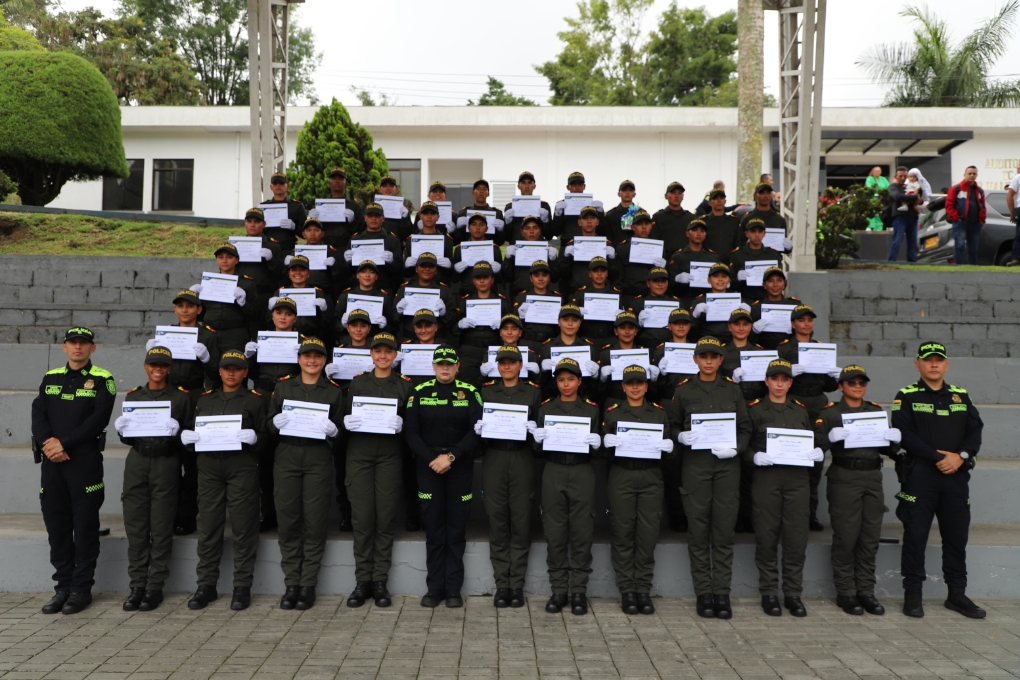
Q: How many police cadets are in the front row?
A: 10